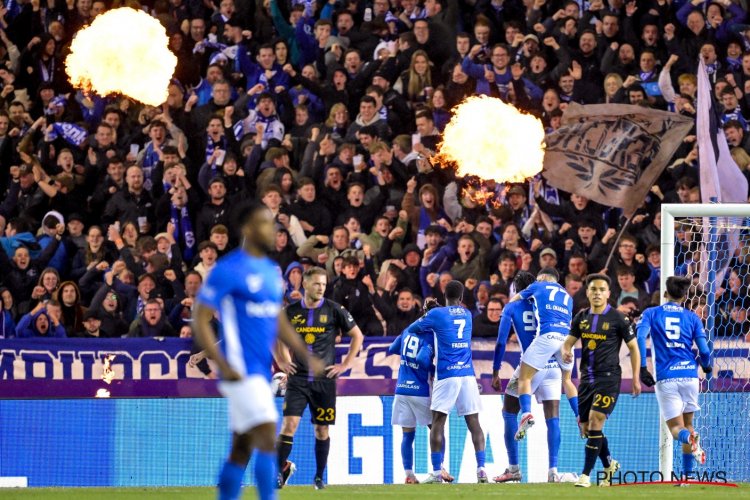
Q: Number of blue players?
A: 6